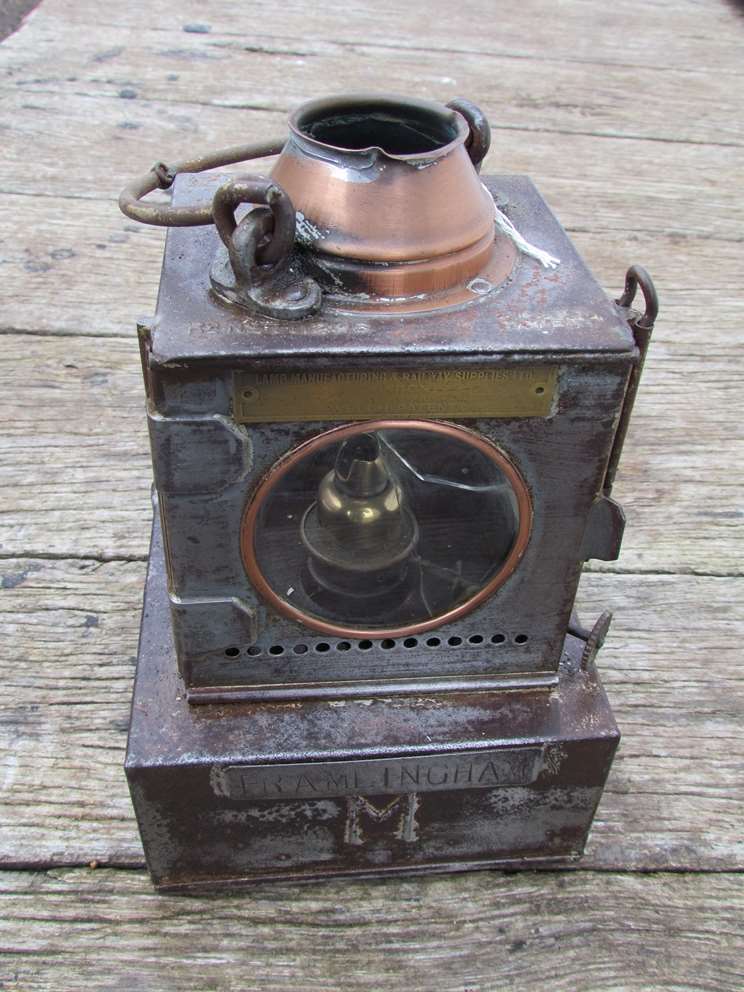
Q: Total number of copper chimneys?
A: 1